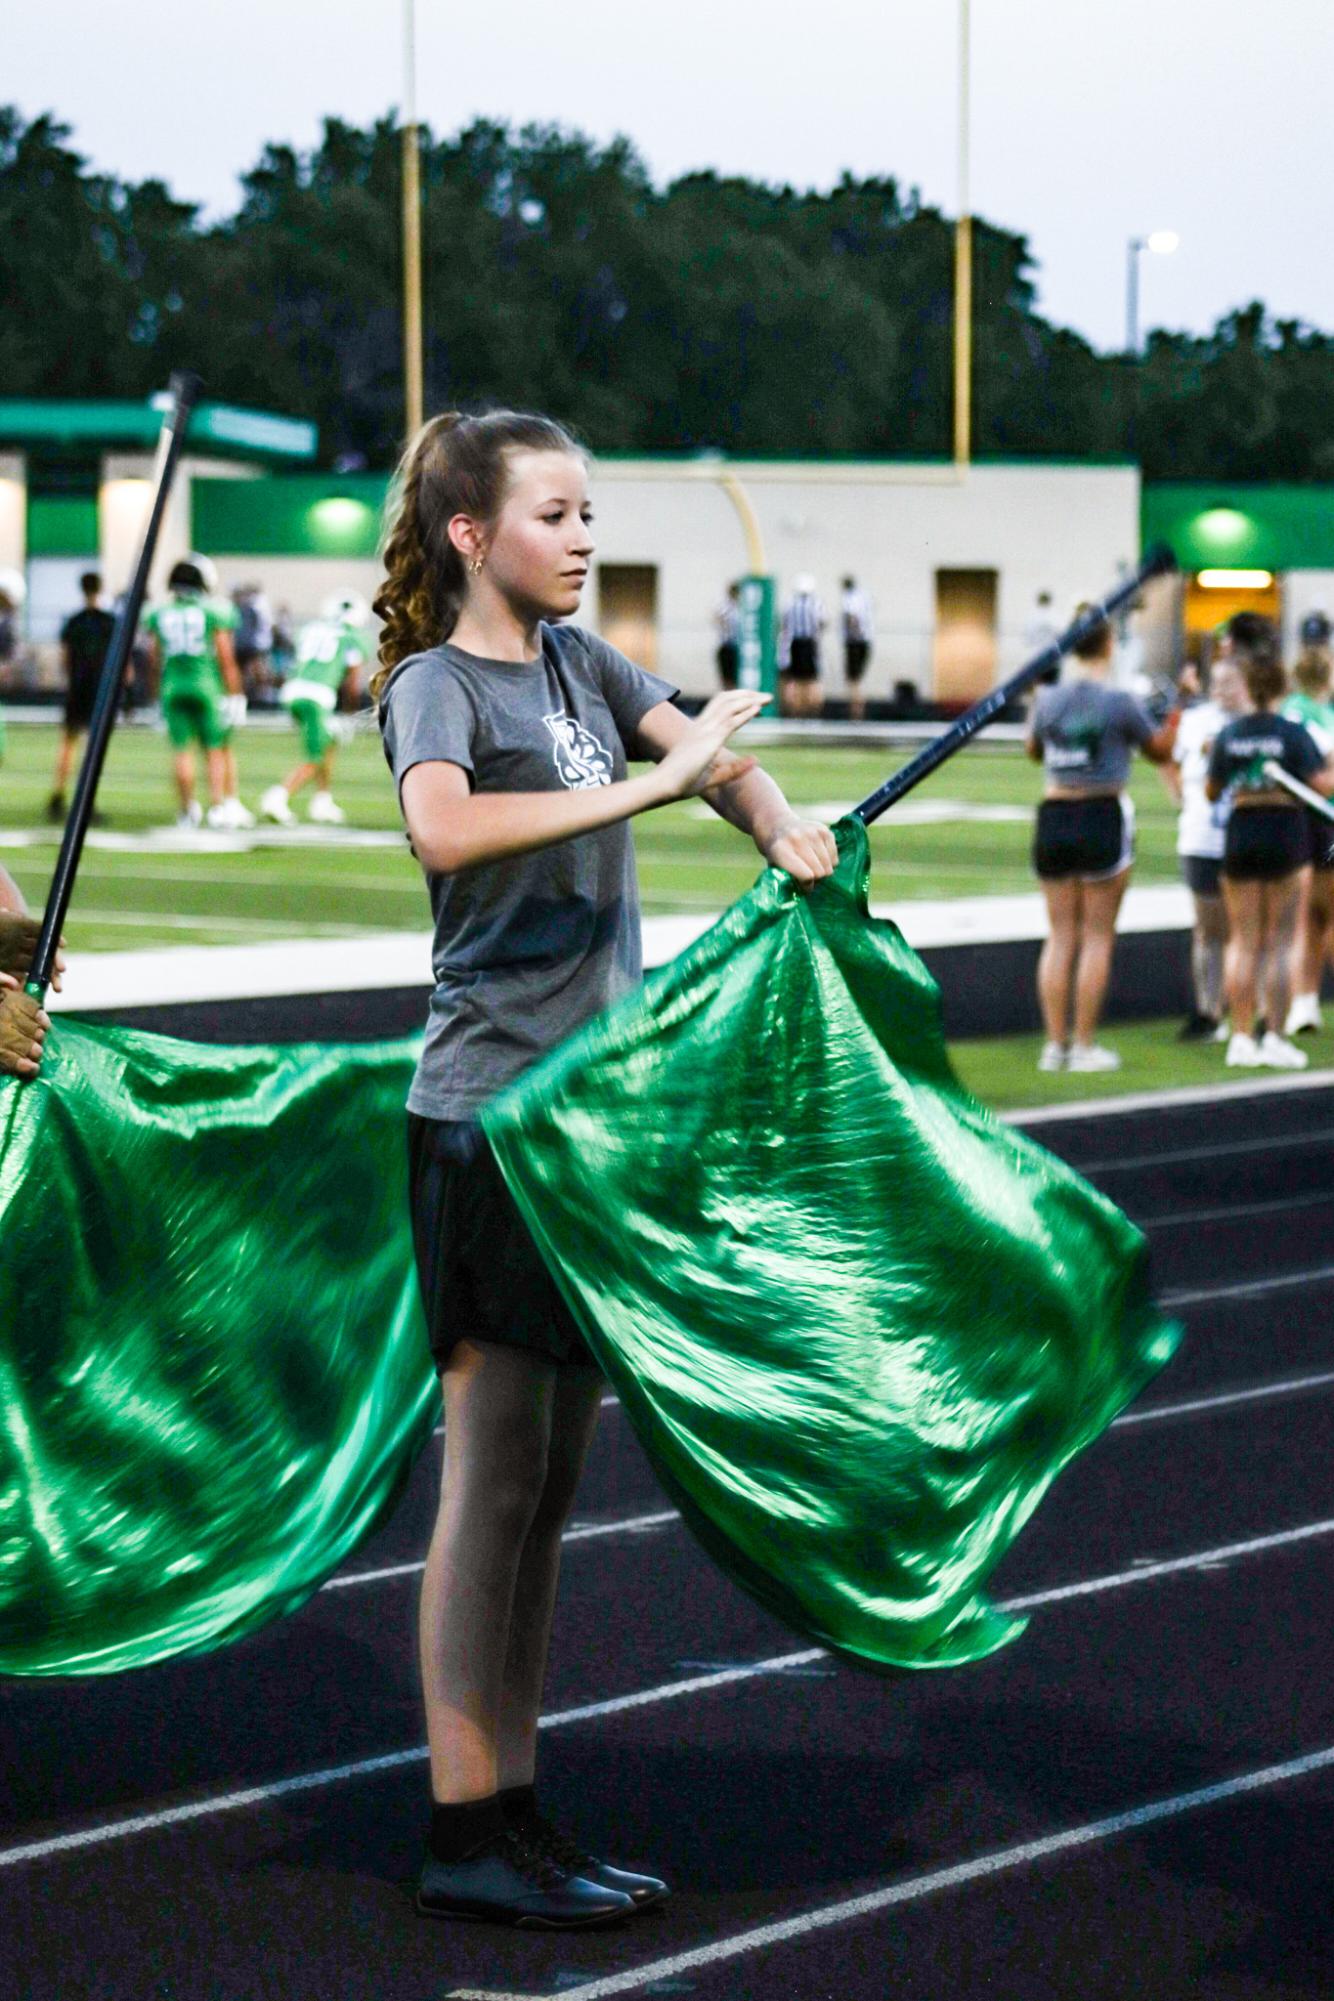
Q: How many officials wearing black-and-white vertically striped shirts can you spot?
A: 3